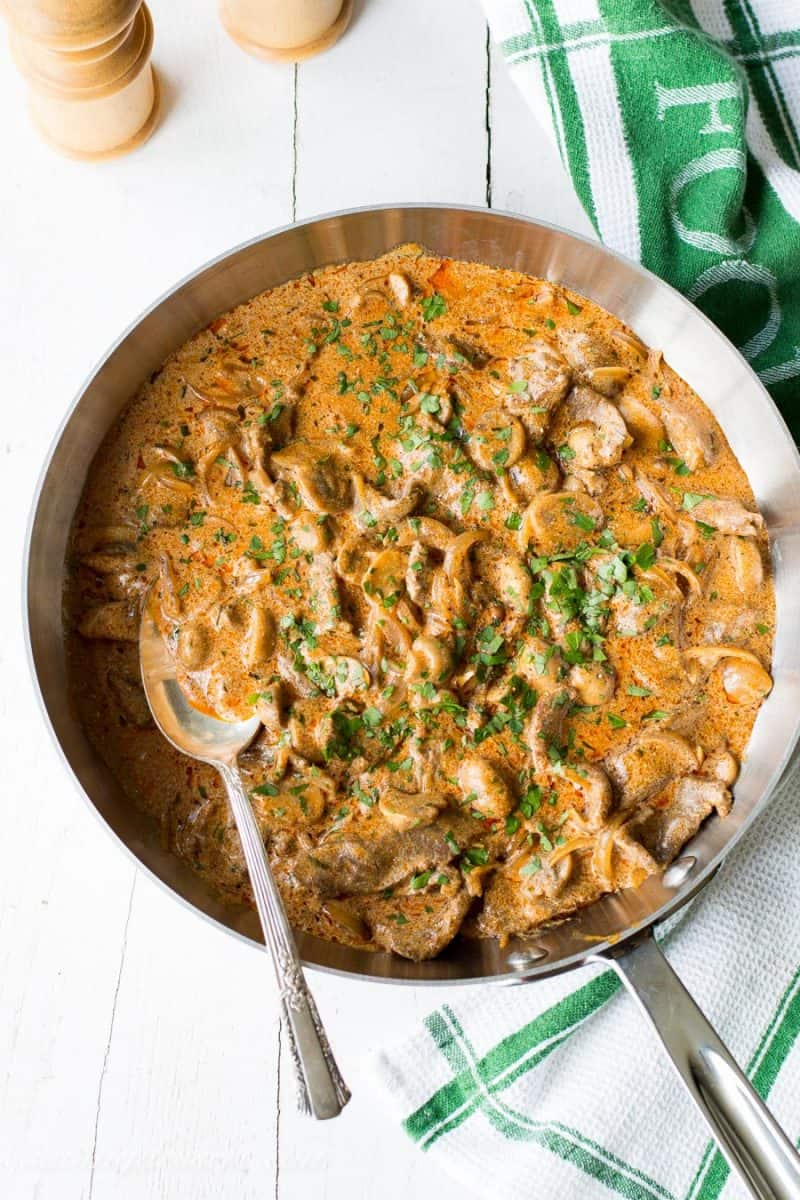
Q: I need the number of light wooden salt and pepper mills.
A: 2